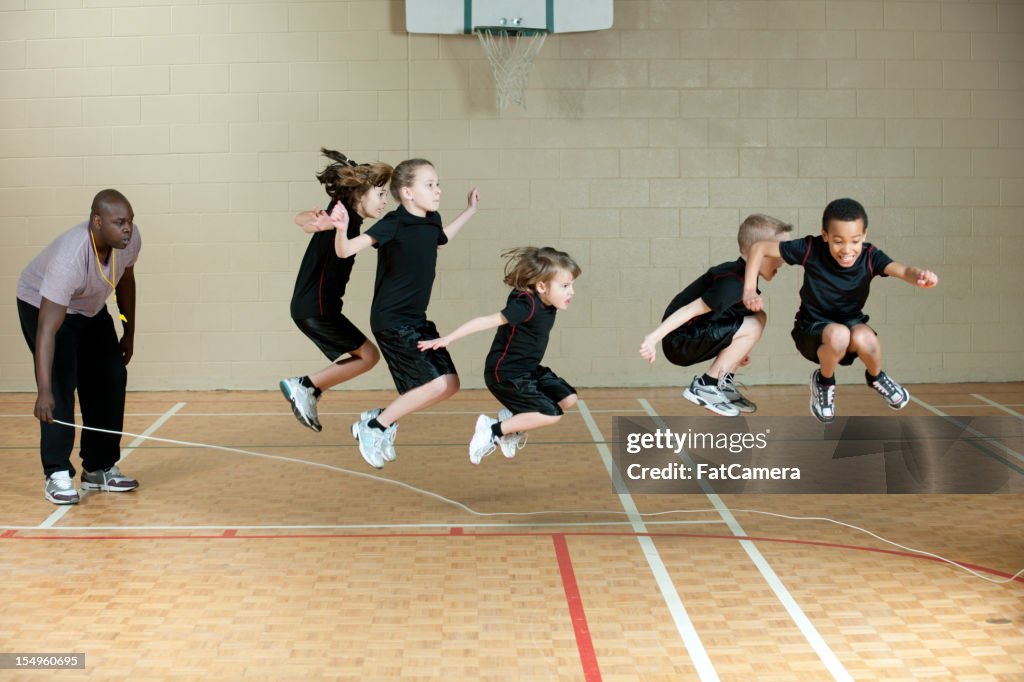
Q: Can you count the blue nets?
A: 0